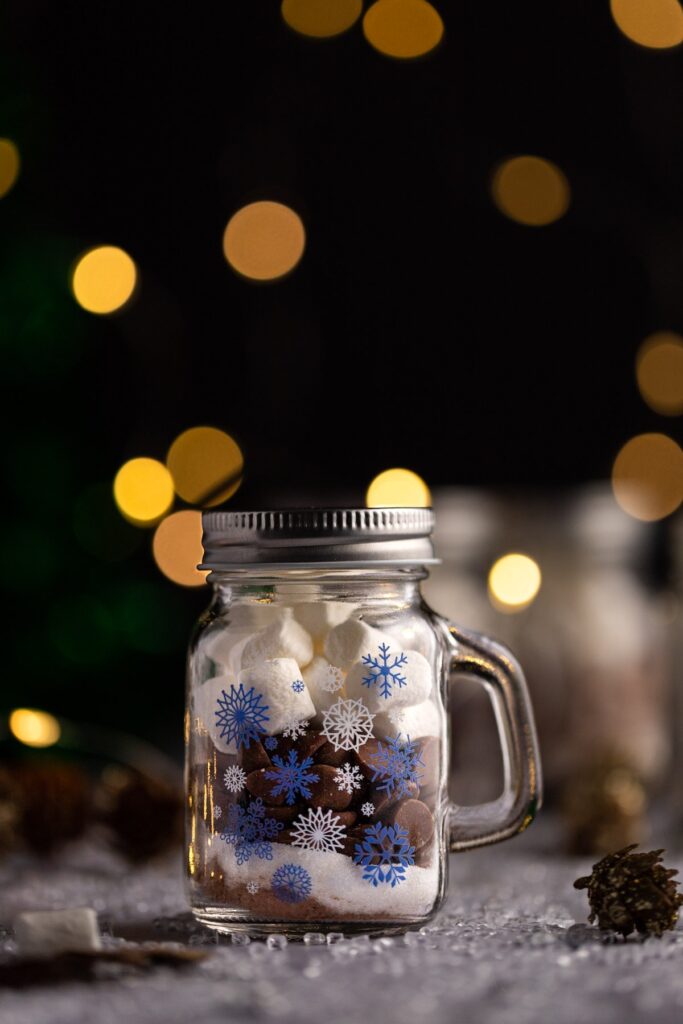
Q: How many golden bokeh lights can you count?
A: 15